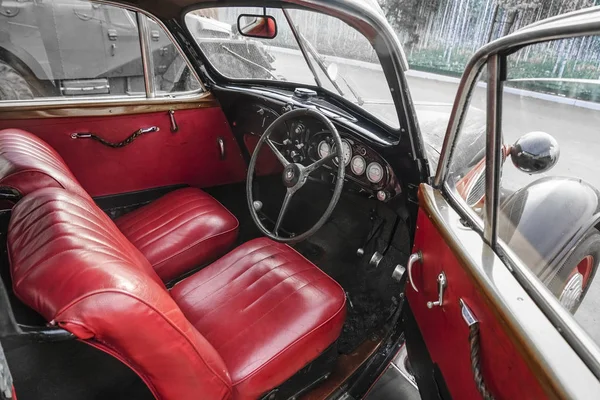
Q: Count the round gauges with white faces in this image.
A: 4